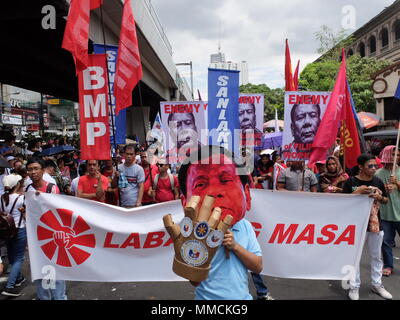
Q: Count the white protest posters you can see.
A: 3